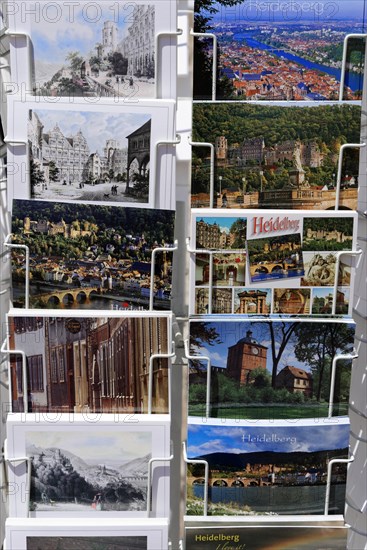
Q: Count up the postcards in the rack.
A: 12